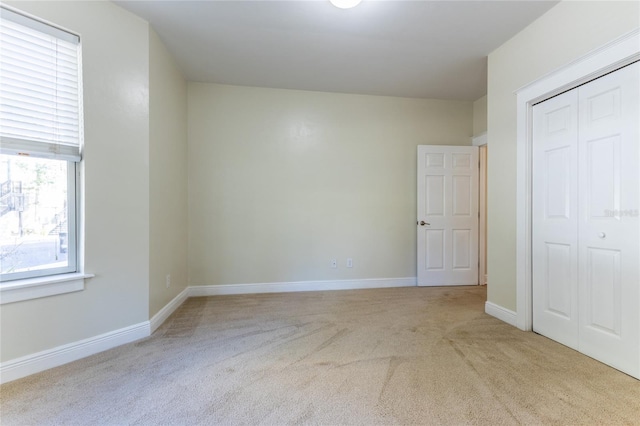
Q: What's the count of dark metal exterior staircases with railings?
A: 1